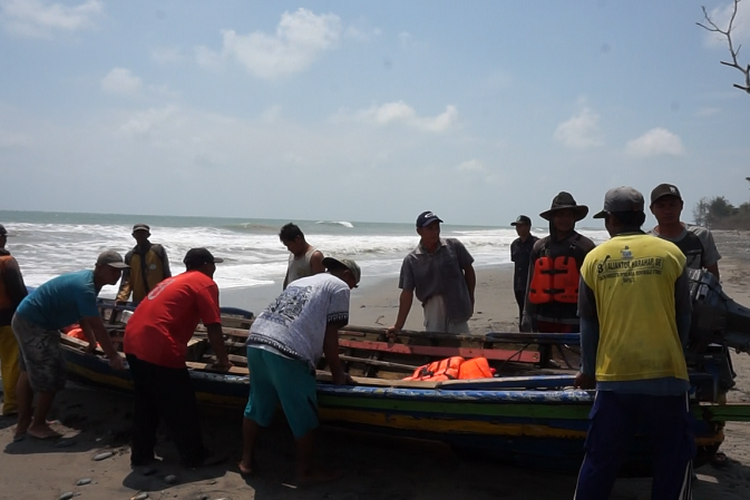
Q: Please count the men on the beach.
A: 11